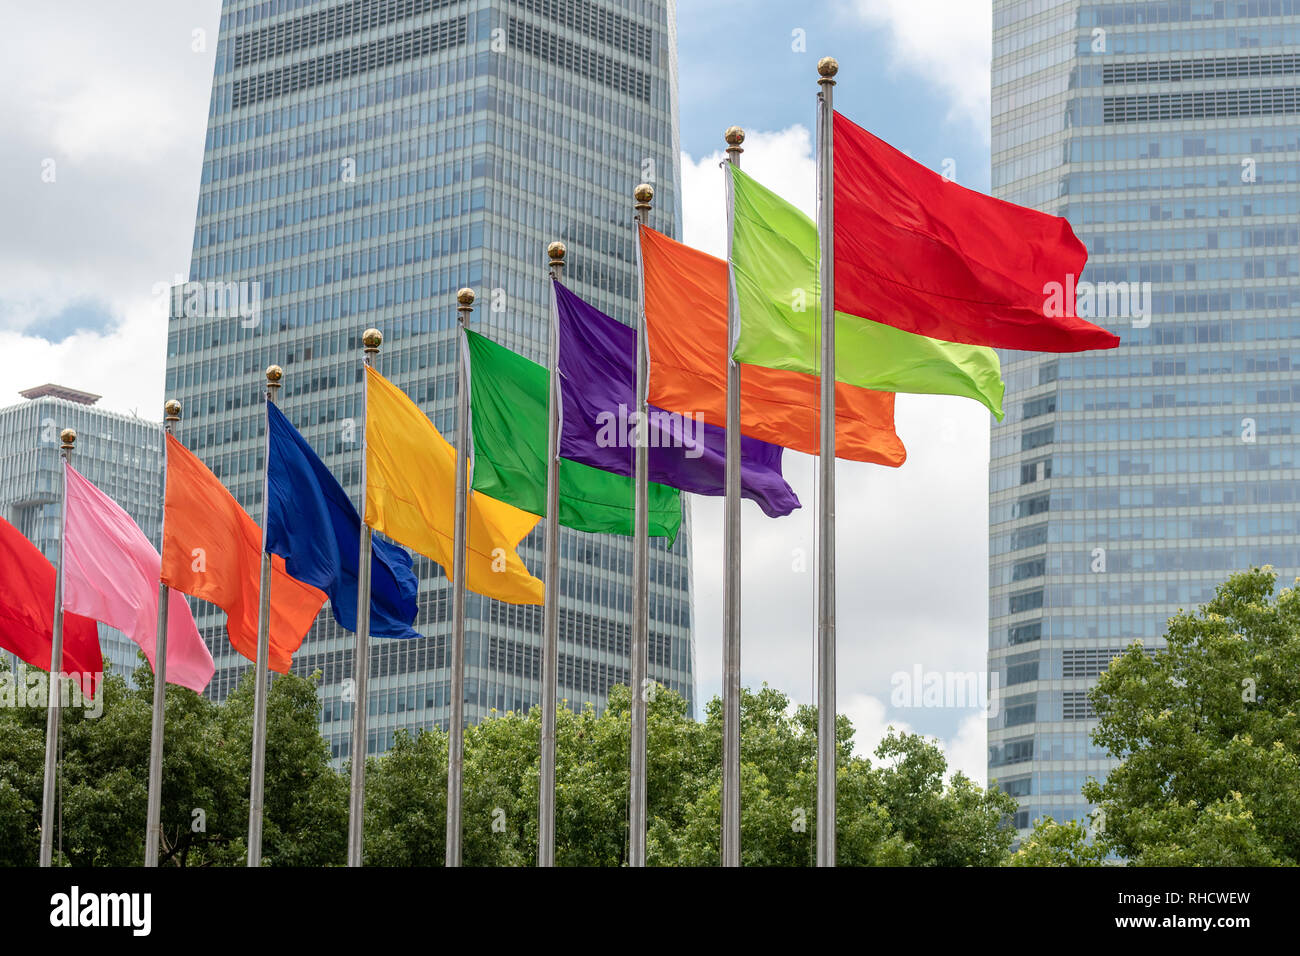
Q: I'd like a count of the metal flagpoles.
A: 9